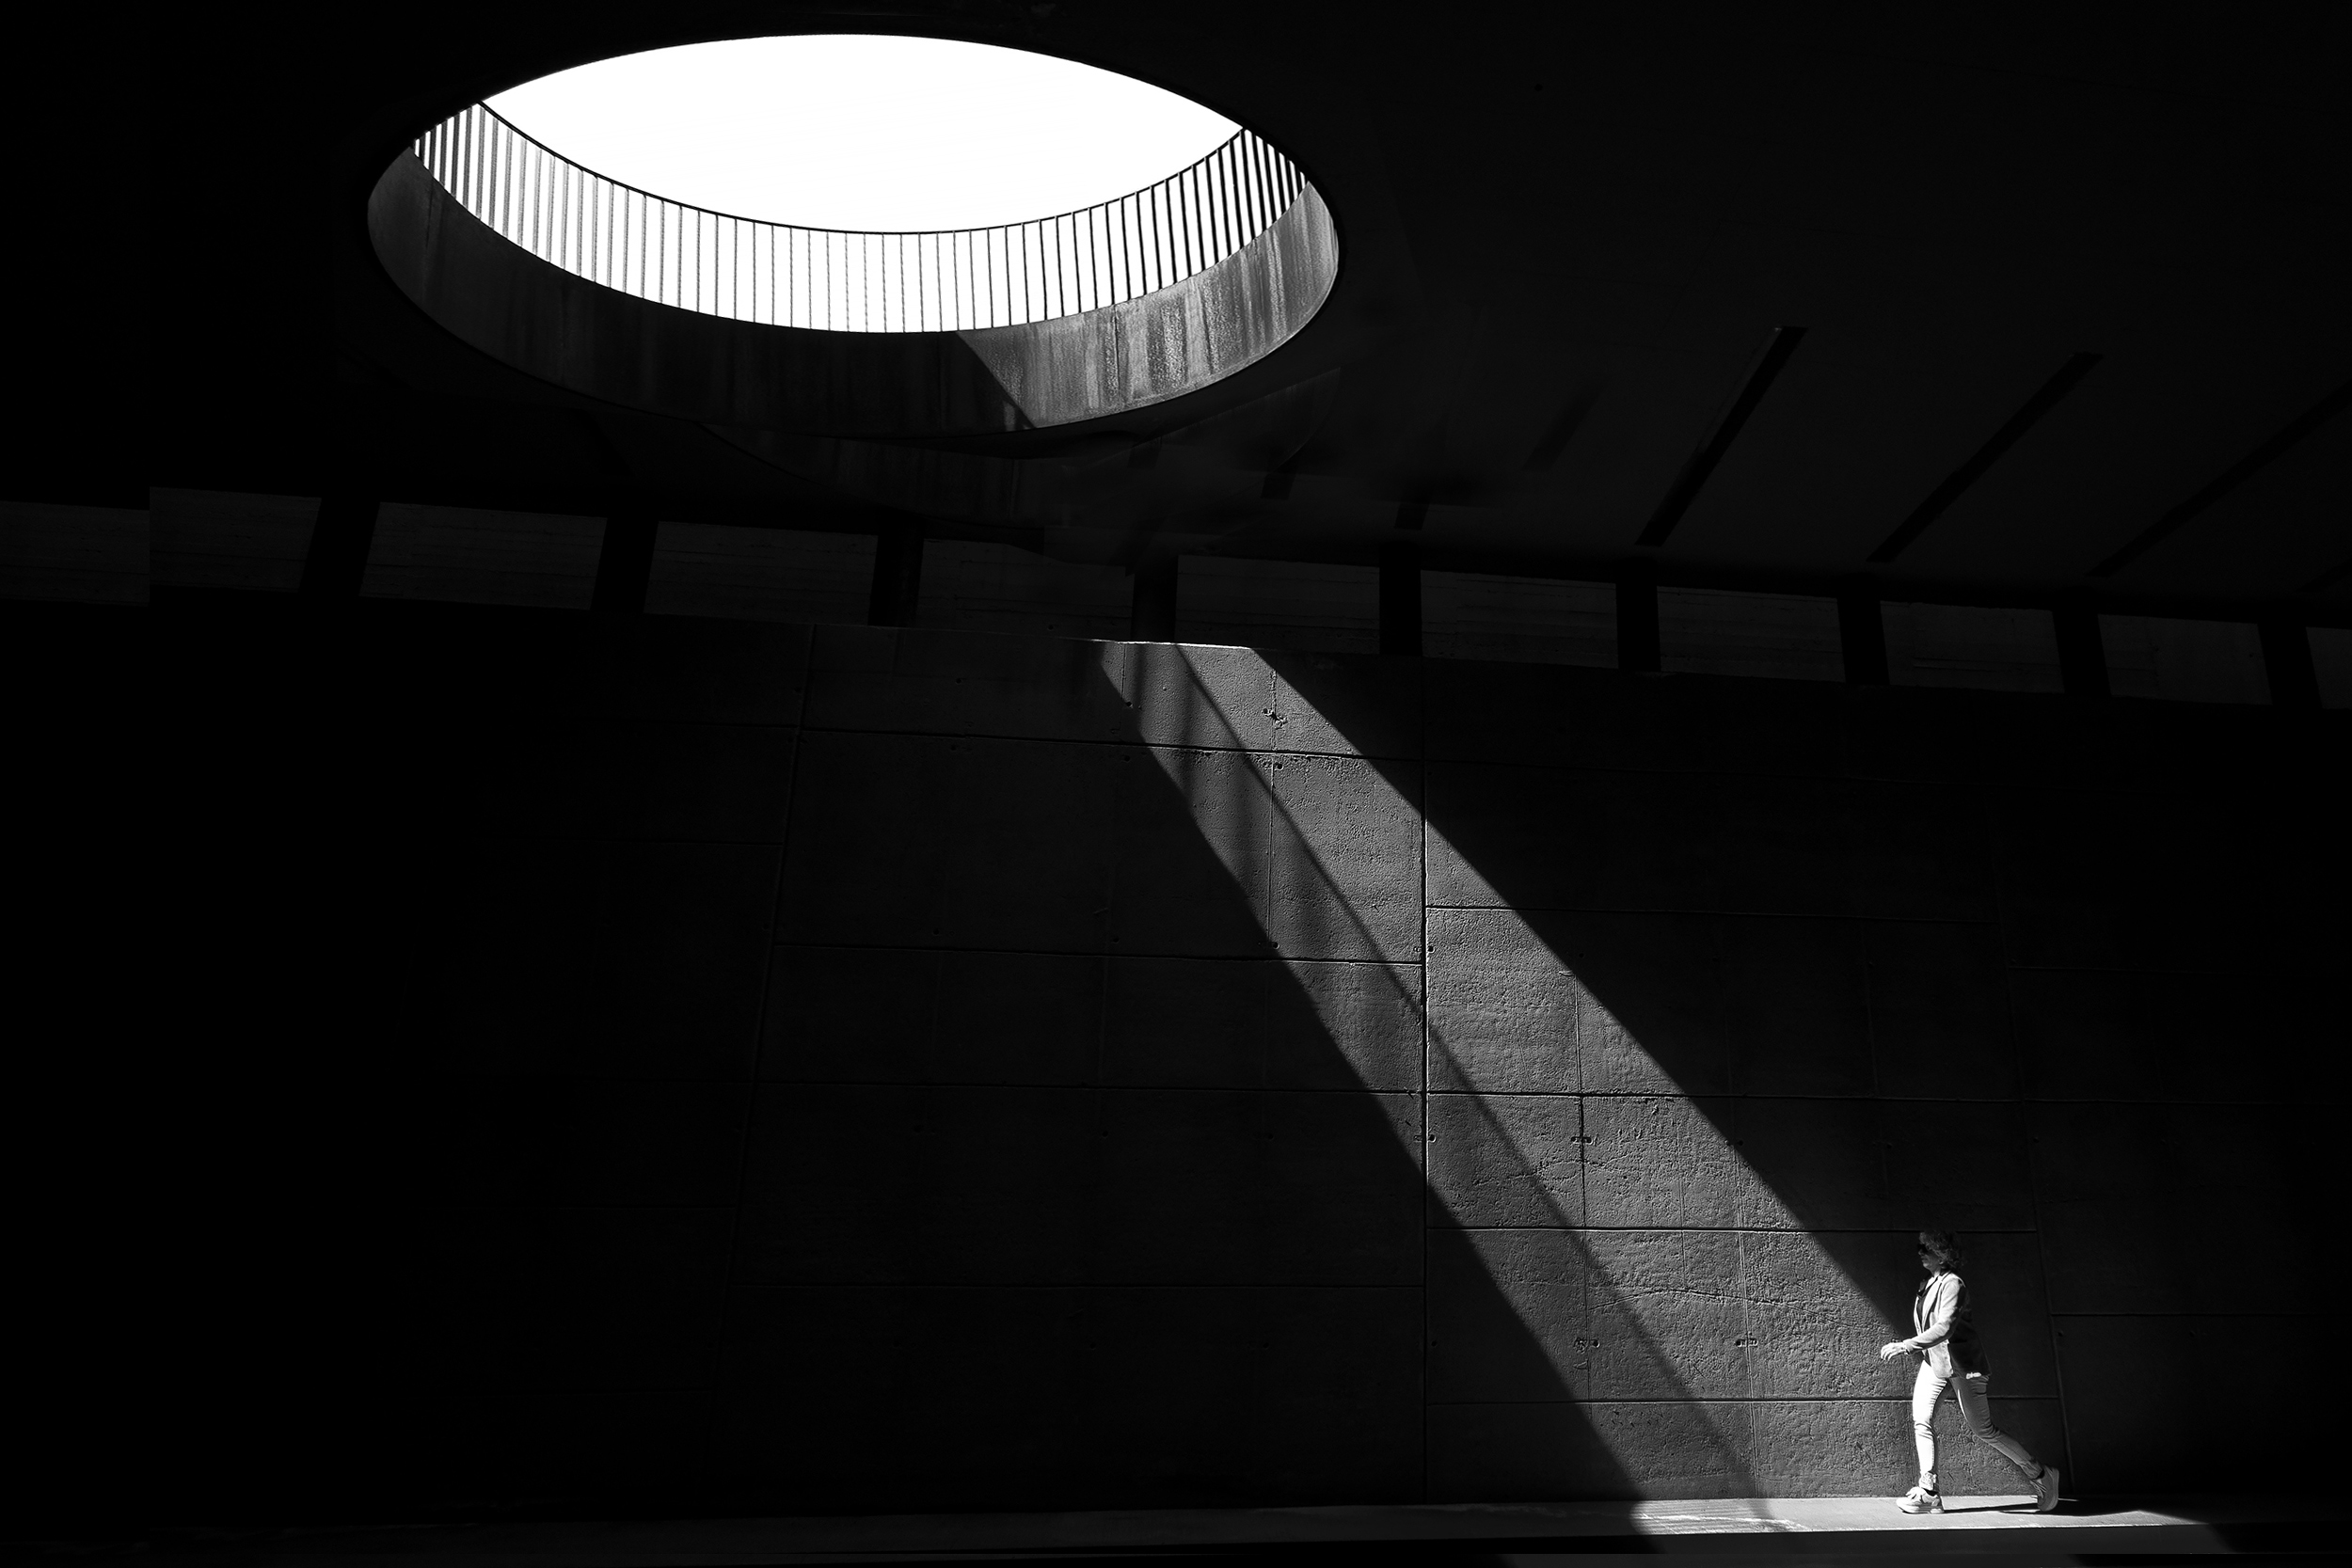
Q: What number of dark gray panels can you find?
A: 11